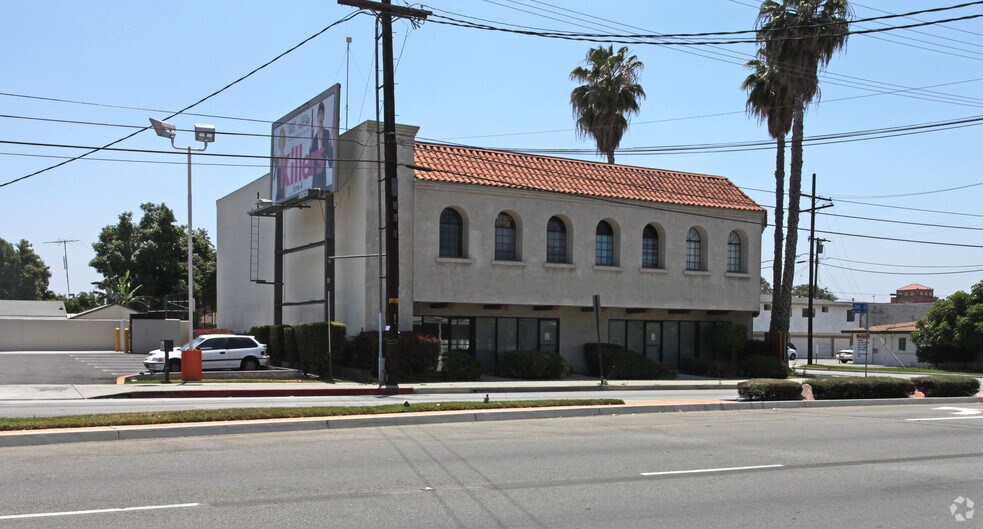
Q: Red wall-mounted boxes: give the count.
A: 0